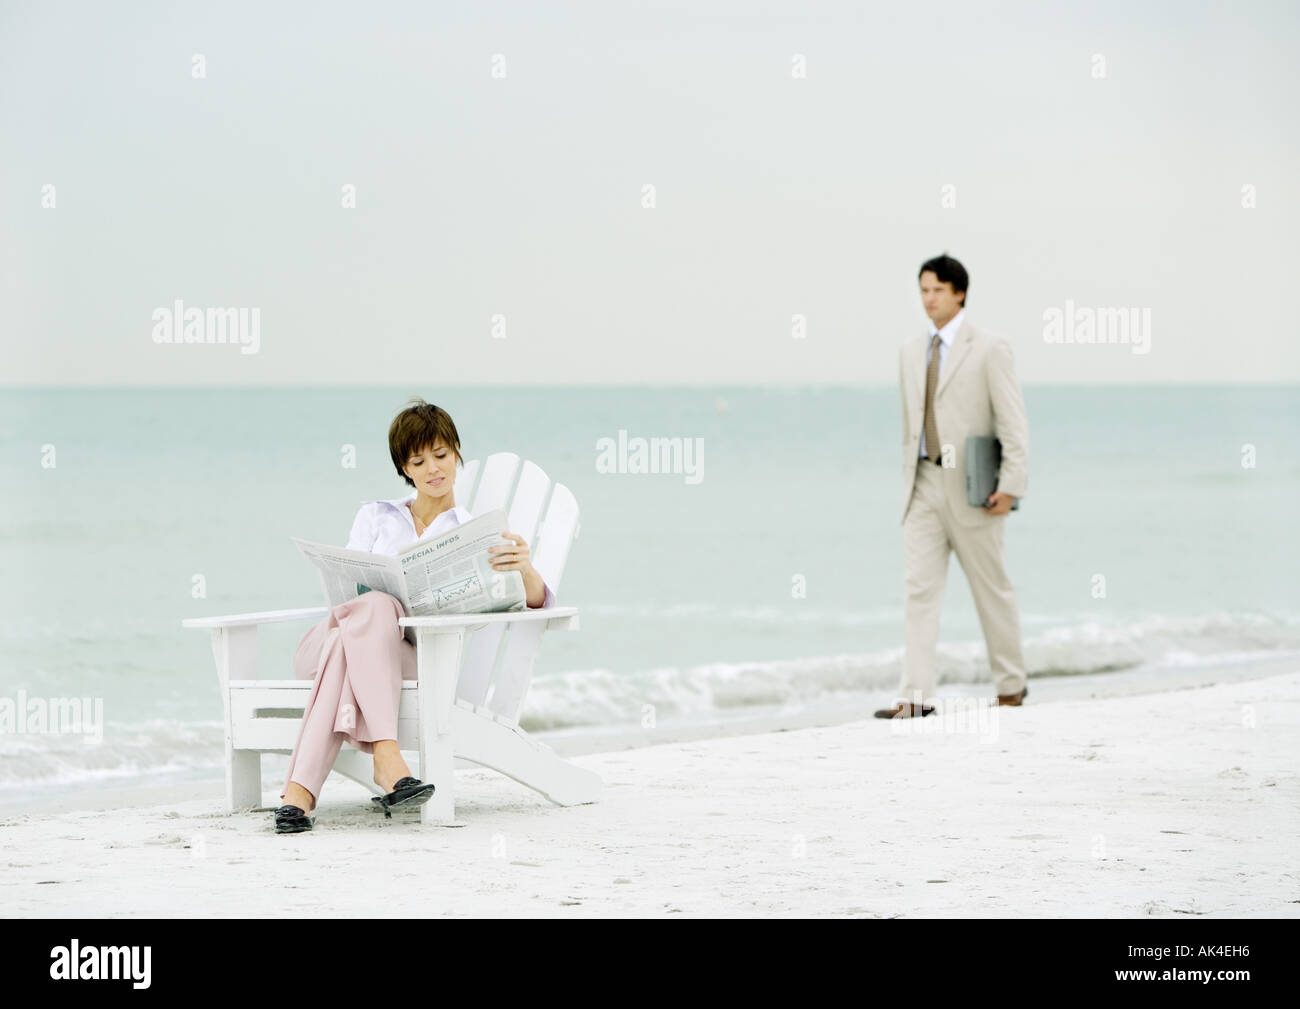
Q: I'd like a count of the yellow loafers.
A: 0